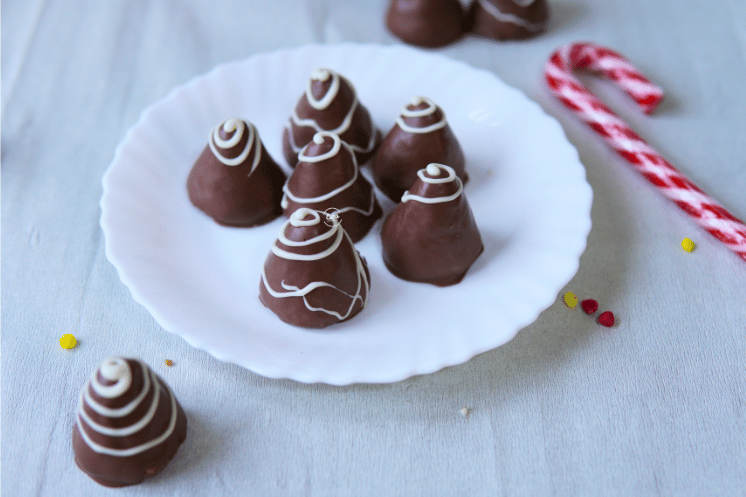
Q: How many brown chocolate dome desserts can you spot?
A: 9